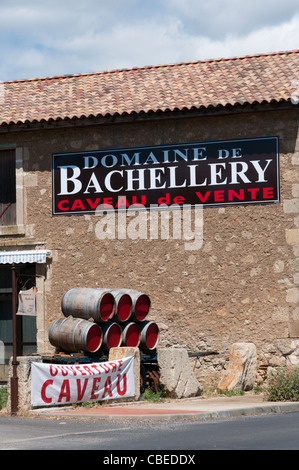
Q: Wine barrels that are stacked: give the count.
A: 7